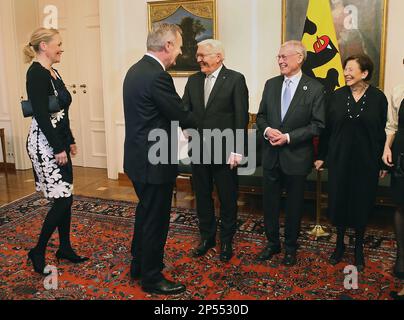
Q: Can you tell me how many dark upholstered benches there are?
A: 1